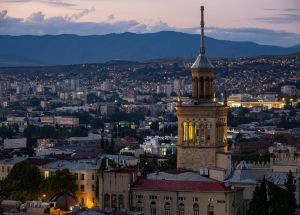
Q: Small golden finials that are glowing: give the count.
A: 2